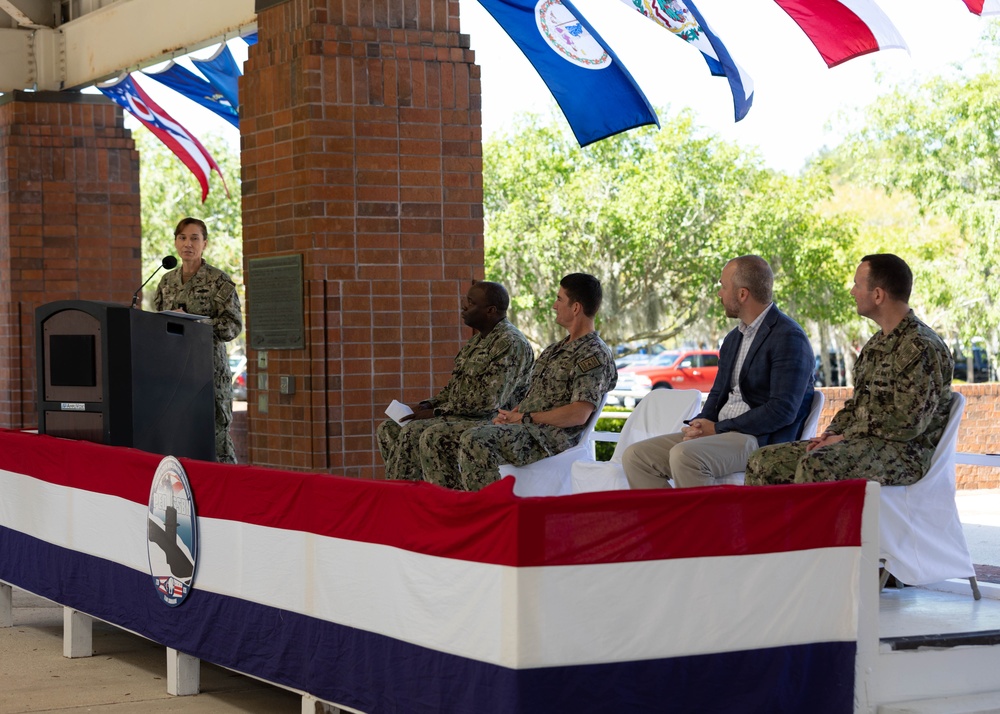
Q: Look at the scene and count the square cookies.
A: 0